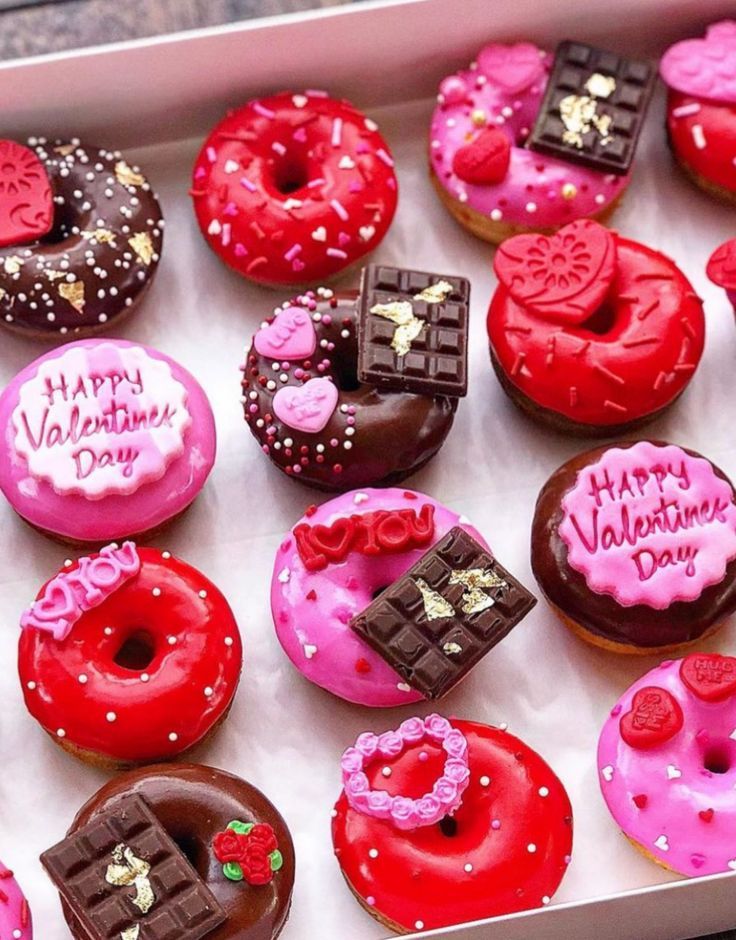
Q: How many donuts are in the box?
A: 15